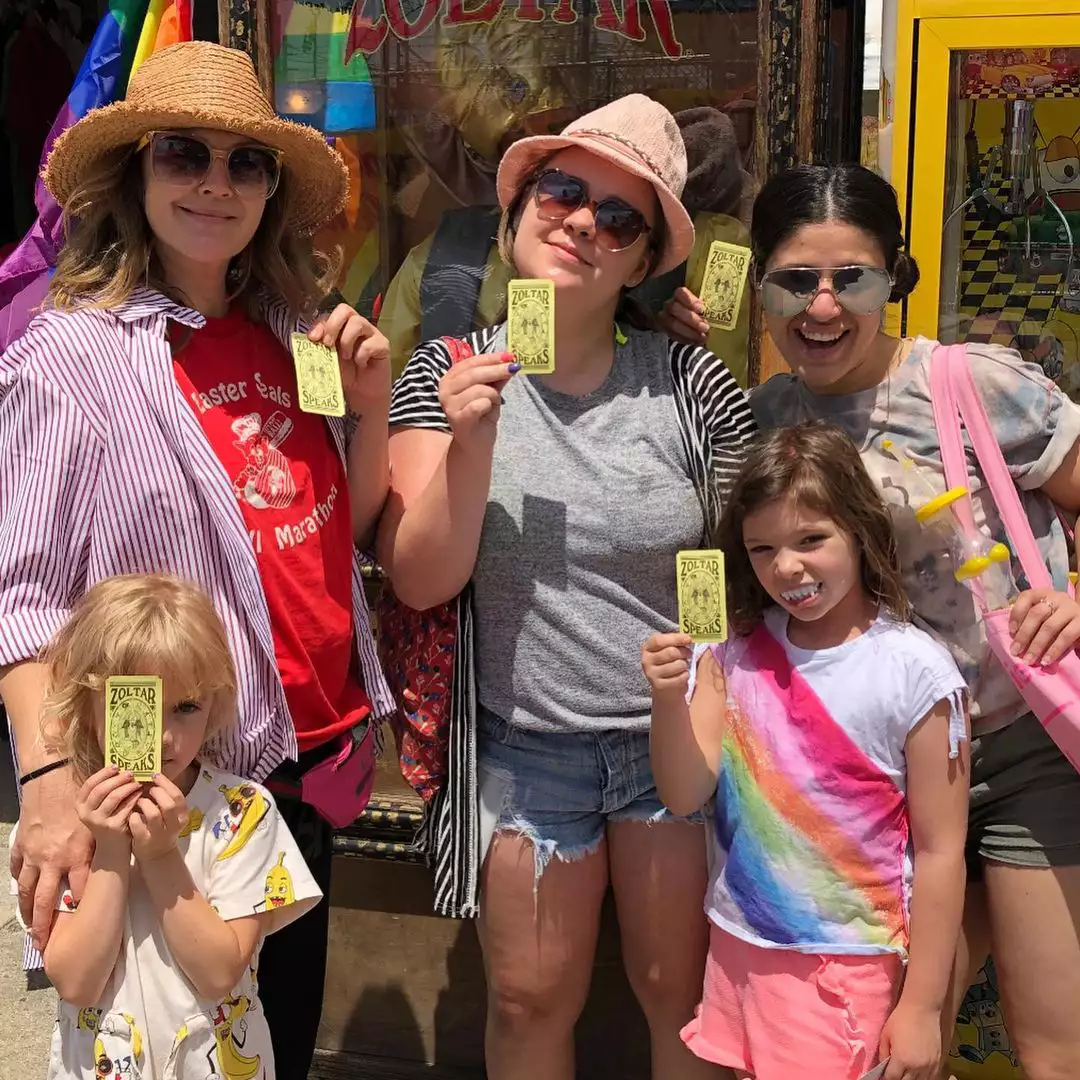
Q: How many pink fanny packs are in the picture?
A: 1